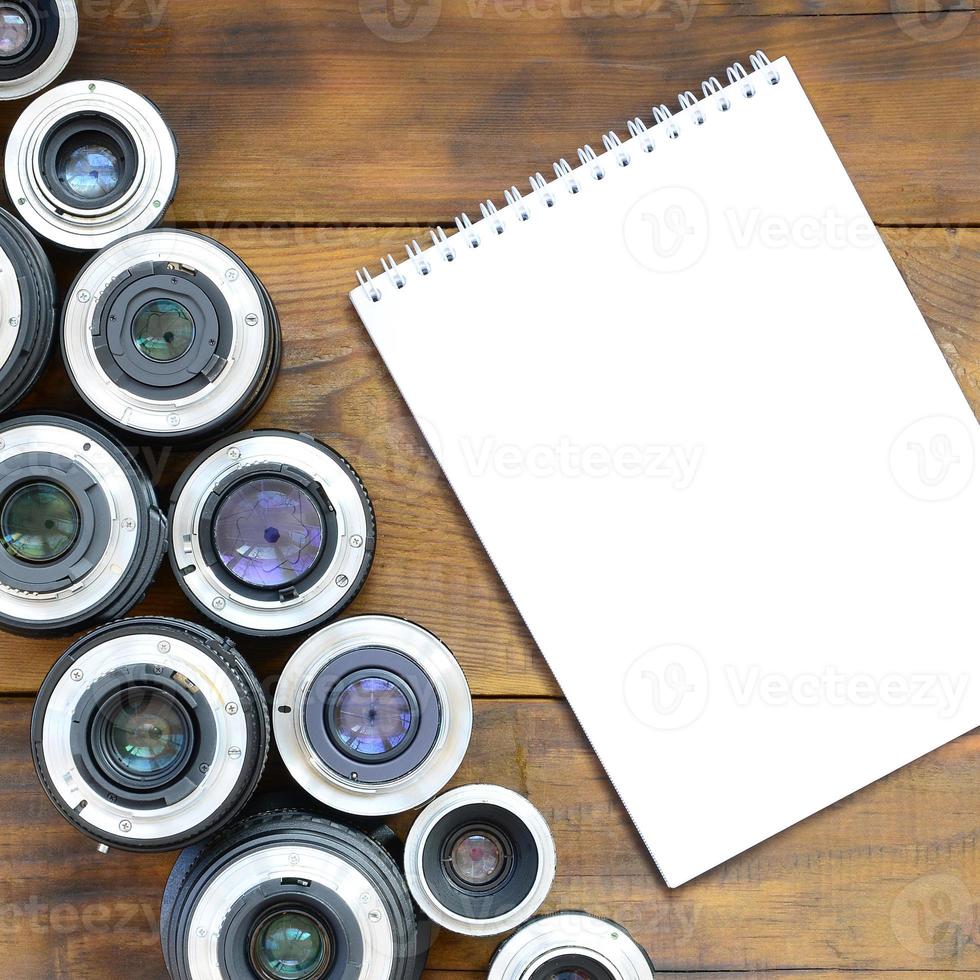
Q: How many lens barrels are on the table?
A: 11